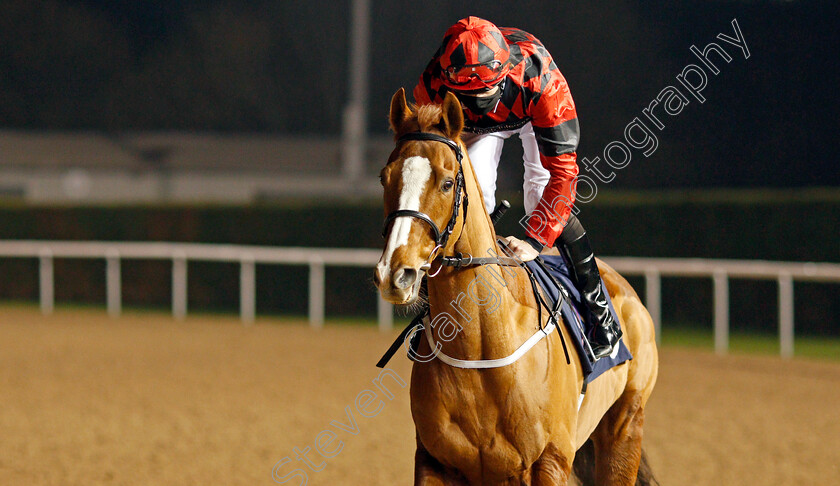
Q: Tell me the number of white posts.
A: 9